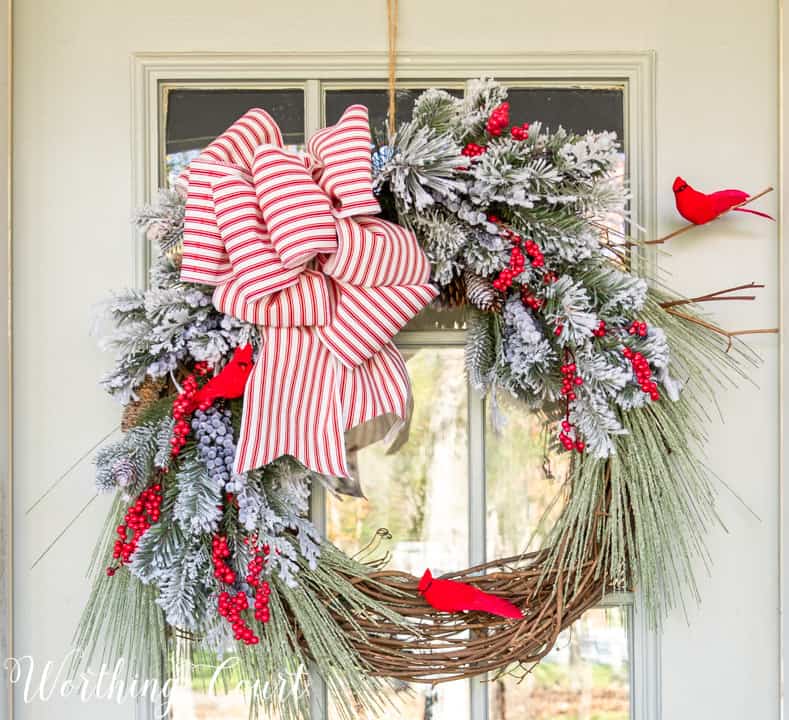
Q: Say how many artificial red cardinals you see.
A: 3